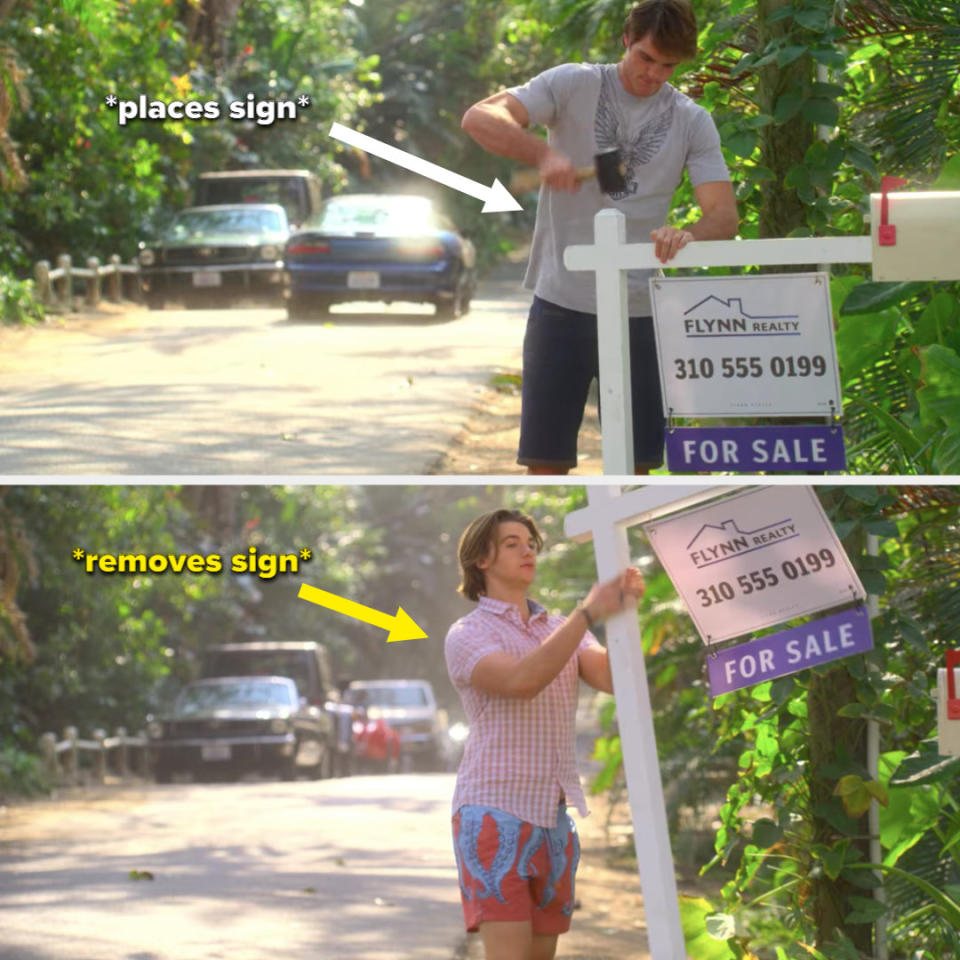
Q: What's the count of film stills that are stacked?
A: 2